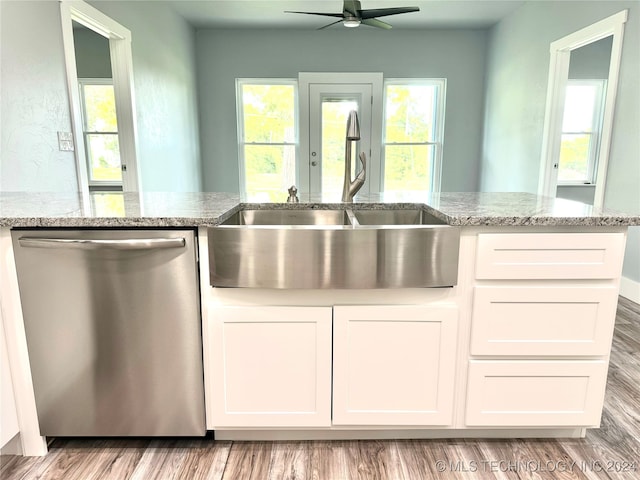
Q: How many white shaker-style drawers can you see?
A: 3